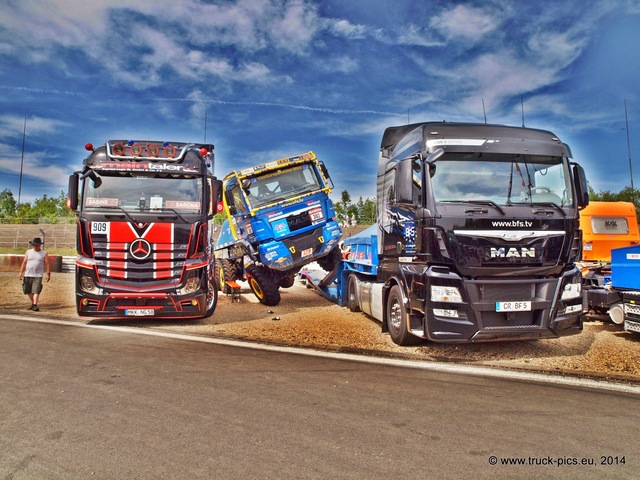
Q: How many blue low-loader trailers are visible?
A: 1